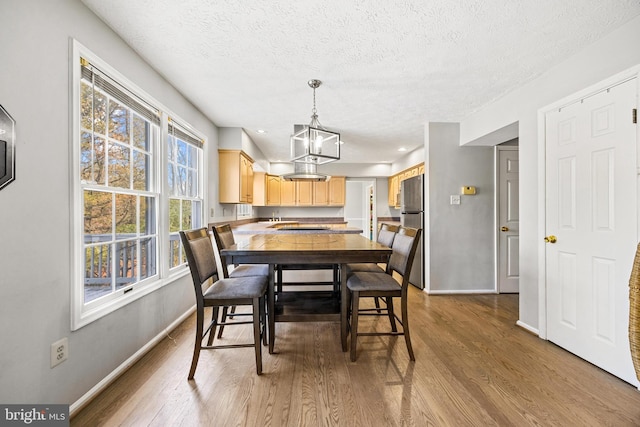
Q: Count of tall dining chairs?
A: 4